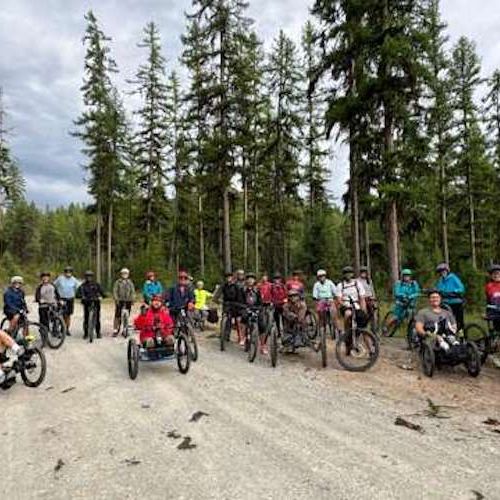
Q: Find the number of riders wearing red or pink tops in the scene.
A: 5